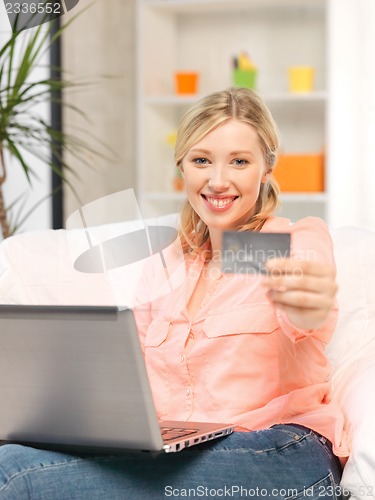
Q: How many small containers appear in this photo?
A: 3